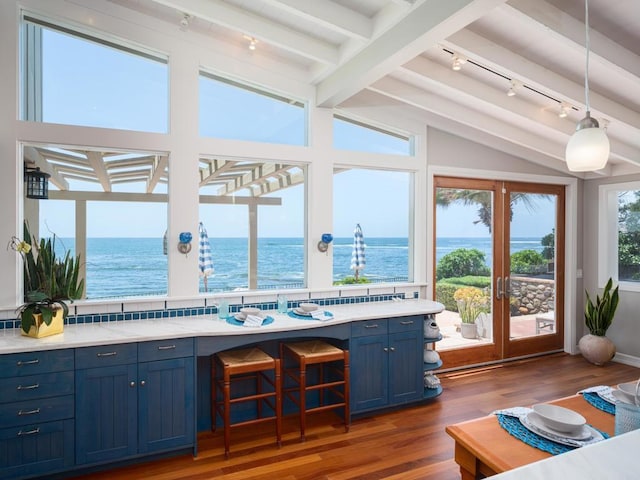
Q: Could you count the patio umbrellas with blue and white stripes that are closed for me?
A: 2